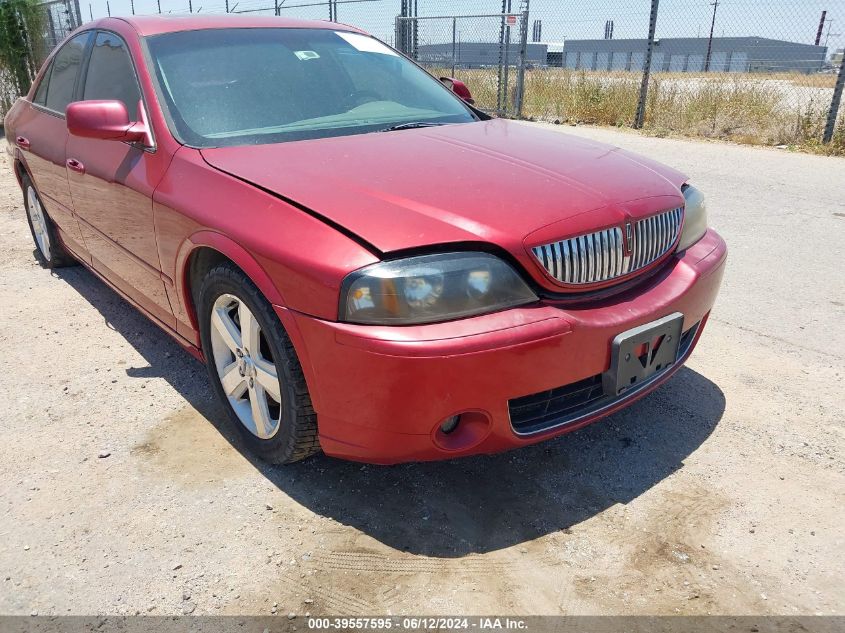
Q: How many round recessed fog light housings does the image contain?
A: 1